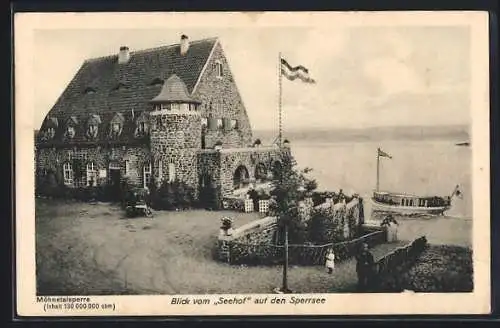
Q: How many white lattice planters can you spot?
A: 2